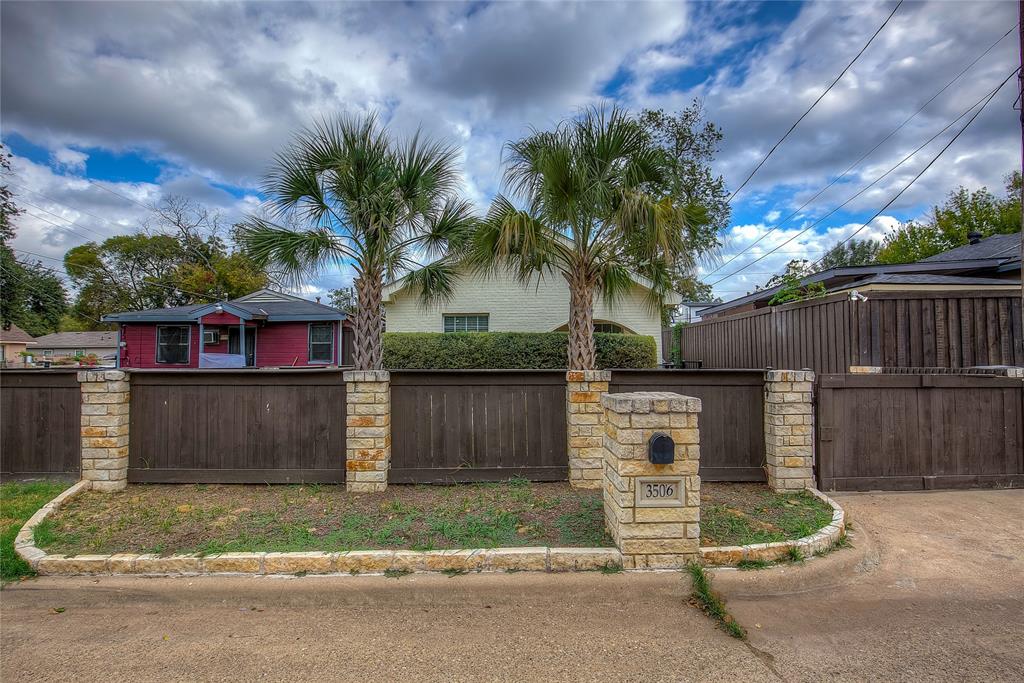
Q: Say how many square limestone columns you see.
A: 5